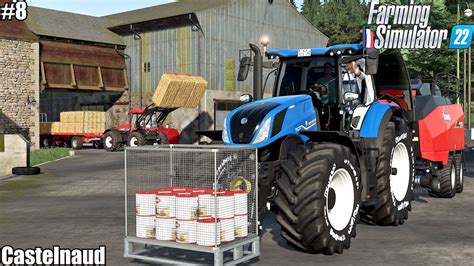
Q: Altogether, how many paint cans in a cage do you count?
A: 12